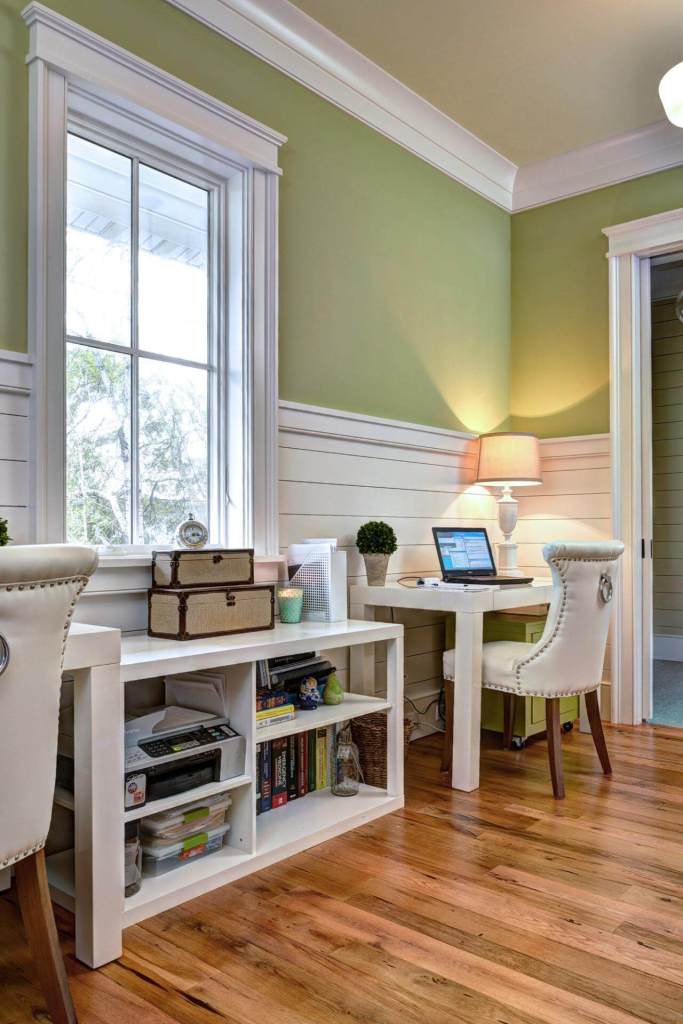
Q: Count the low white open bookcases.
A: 1